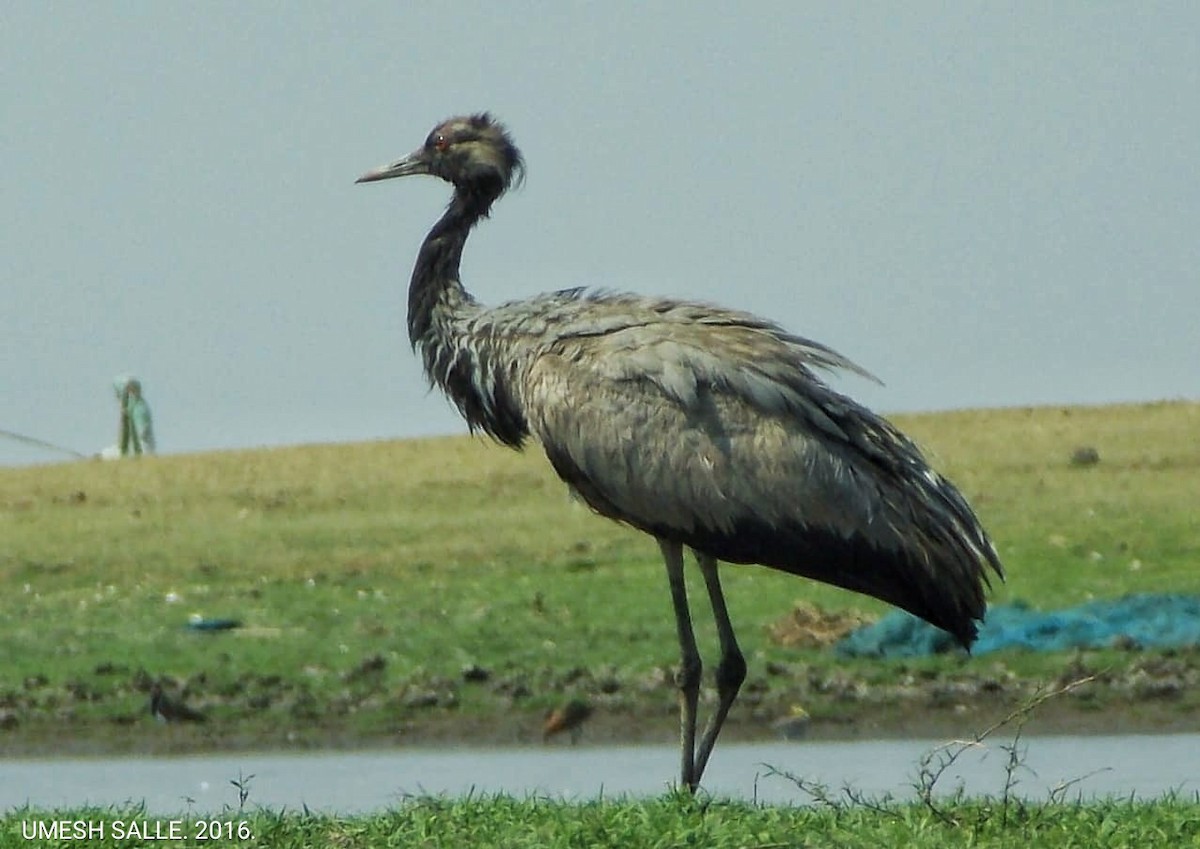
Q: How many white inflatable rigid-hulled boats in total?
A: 0